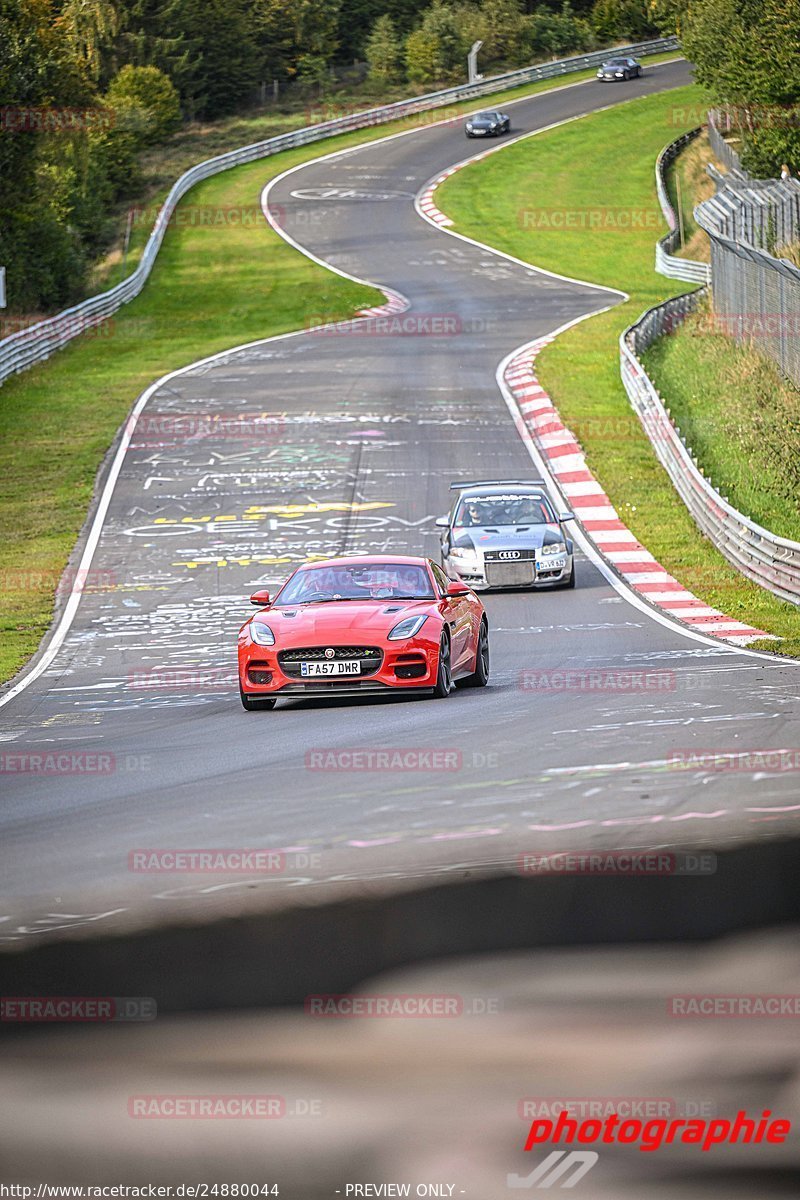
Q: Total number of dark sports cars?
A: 2